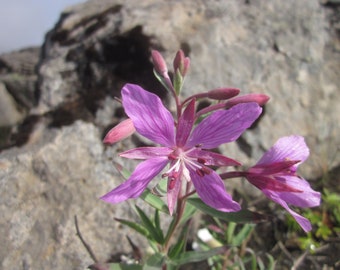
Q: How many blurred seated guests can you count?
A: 0